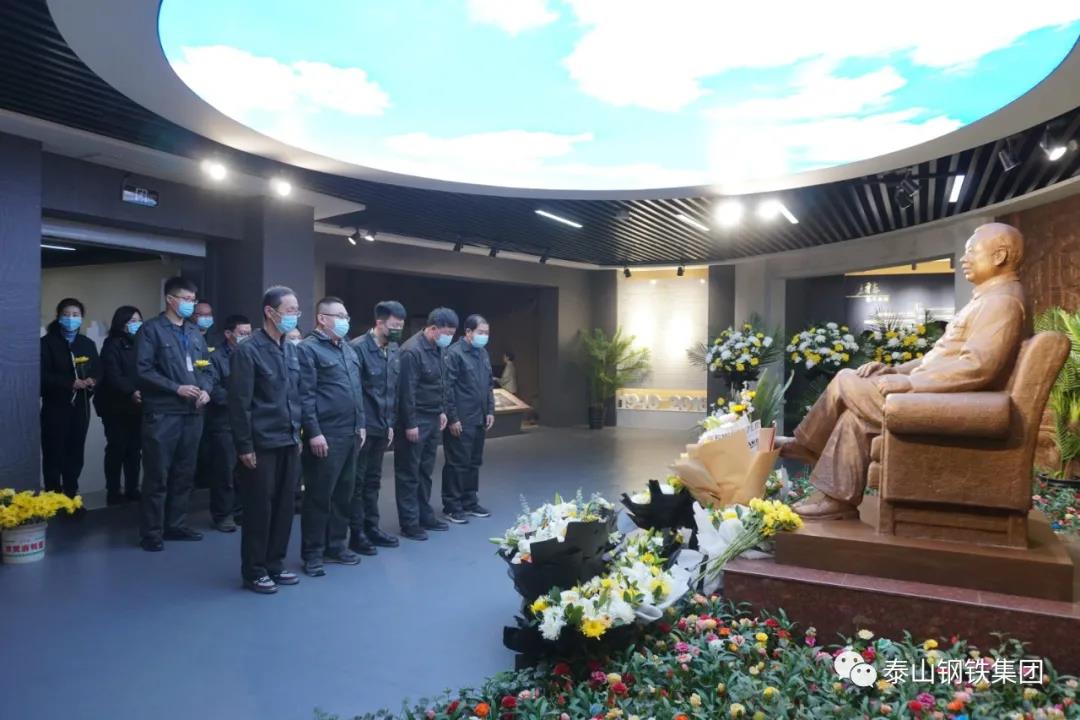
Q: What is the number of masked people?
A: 11